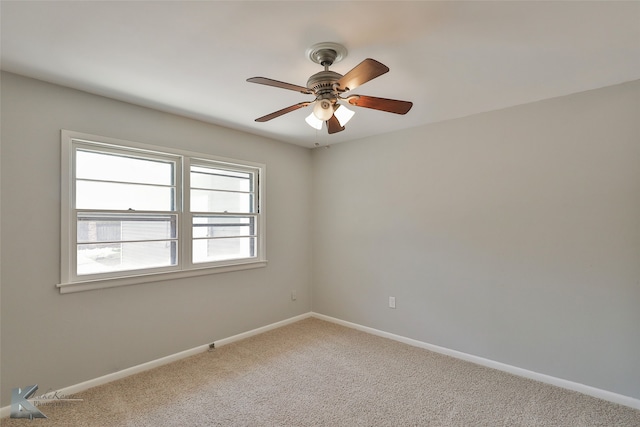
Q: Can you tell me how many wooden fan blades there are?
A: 5